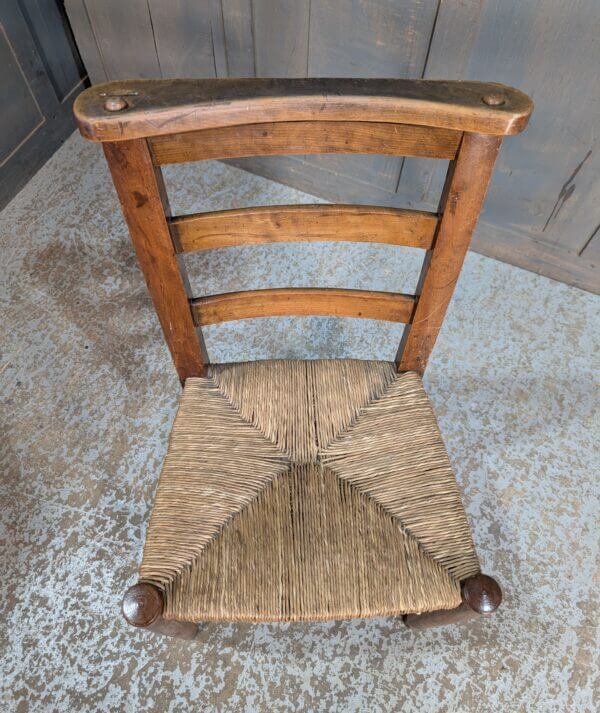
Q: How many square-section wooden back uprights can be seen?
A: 2